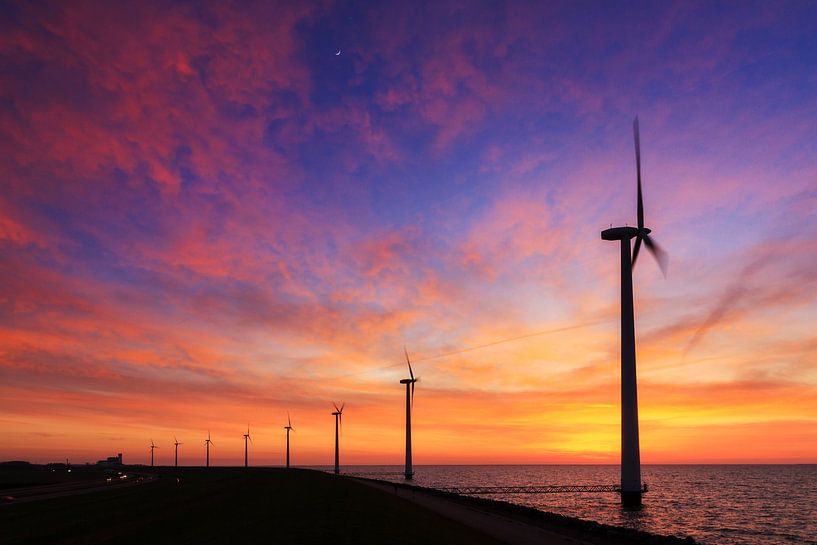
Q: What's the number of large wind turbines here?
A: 8